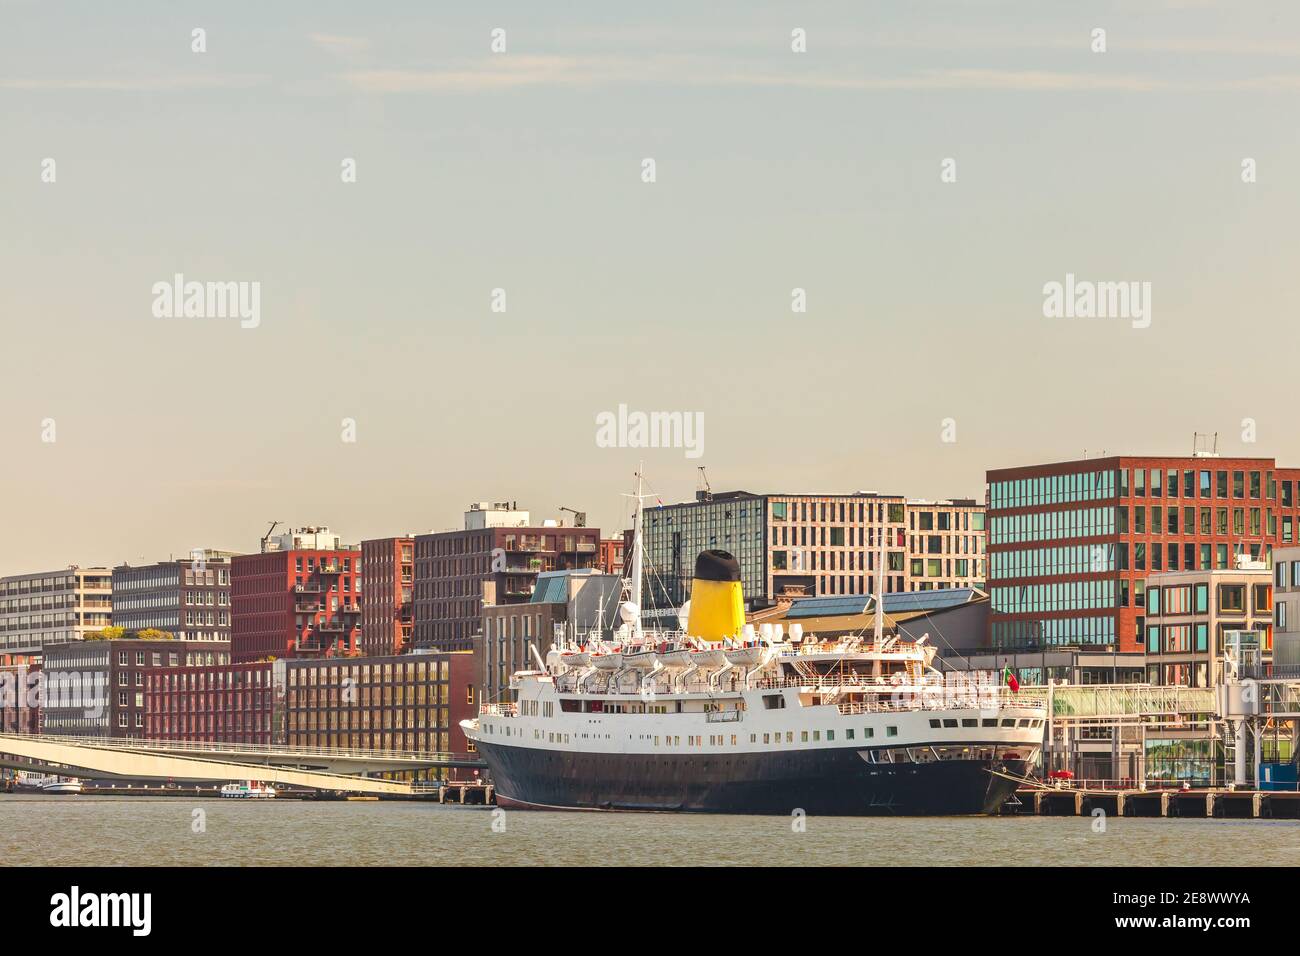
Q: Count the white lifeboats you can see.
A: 6